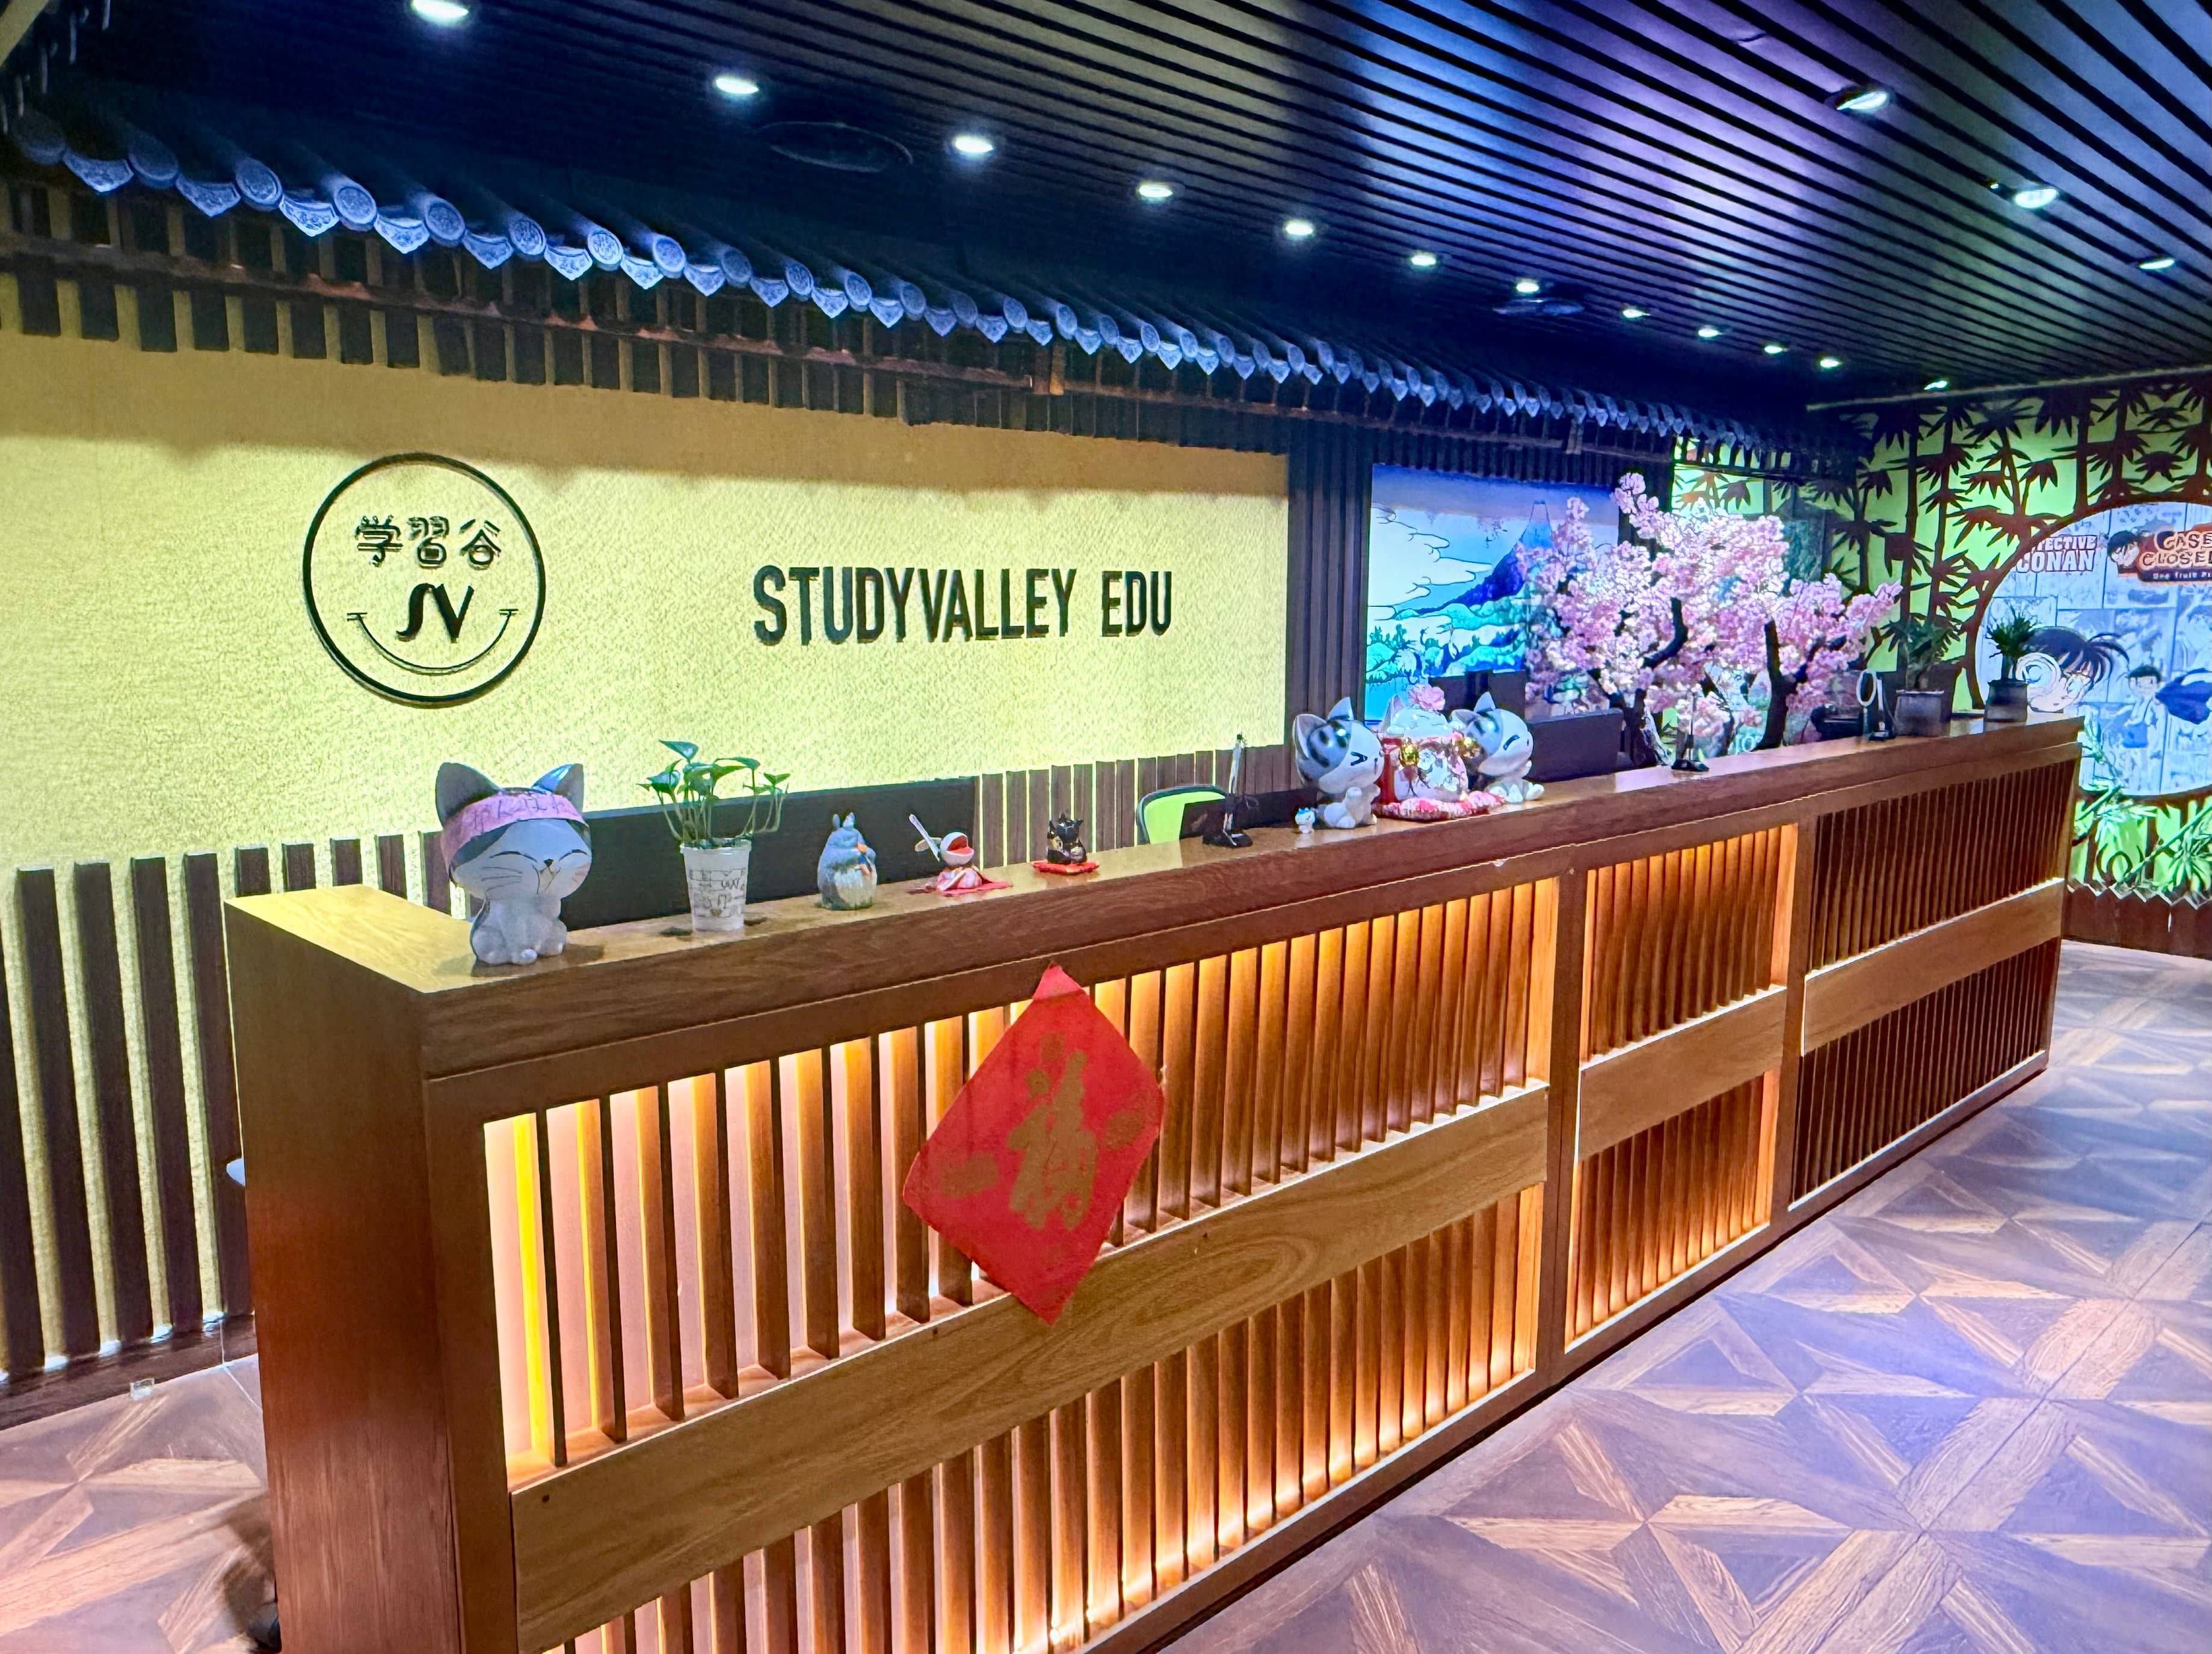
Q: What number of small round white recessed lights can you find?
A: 15